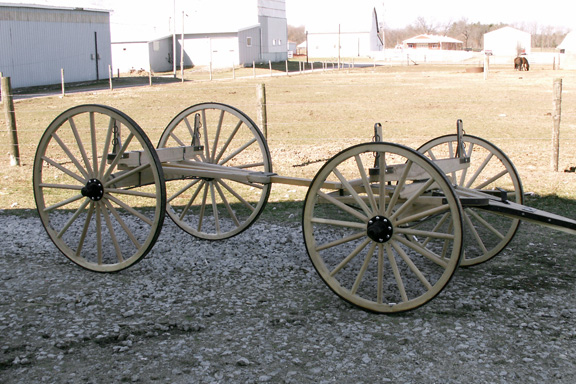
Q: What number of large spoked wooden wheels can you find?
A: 4